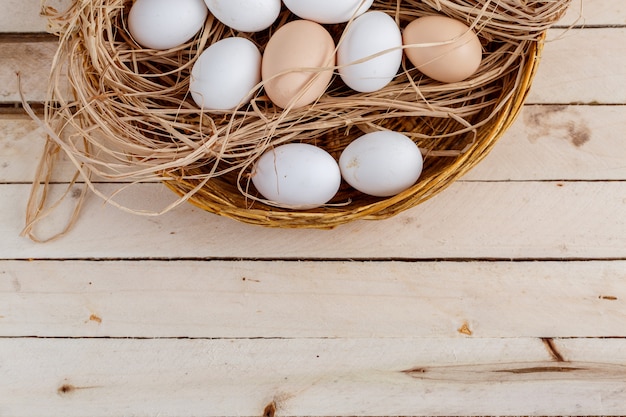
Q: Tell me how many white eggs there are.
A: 7